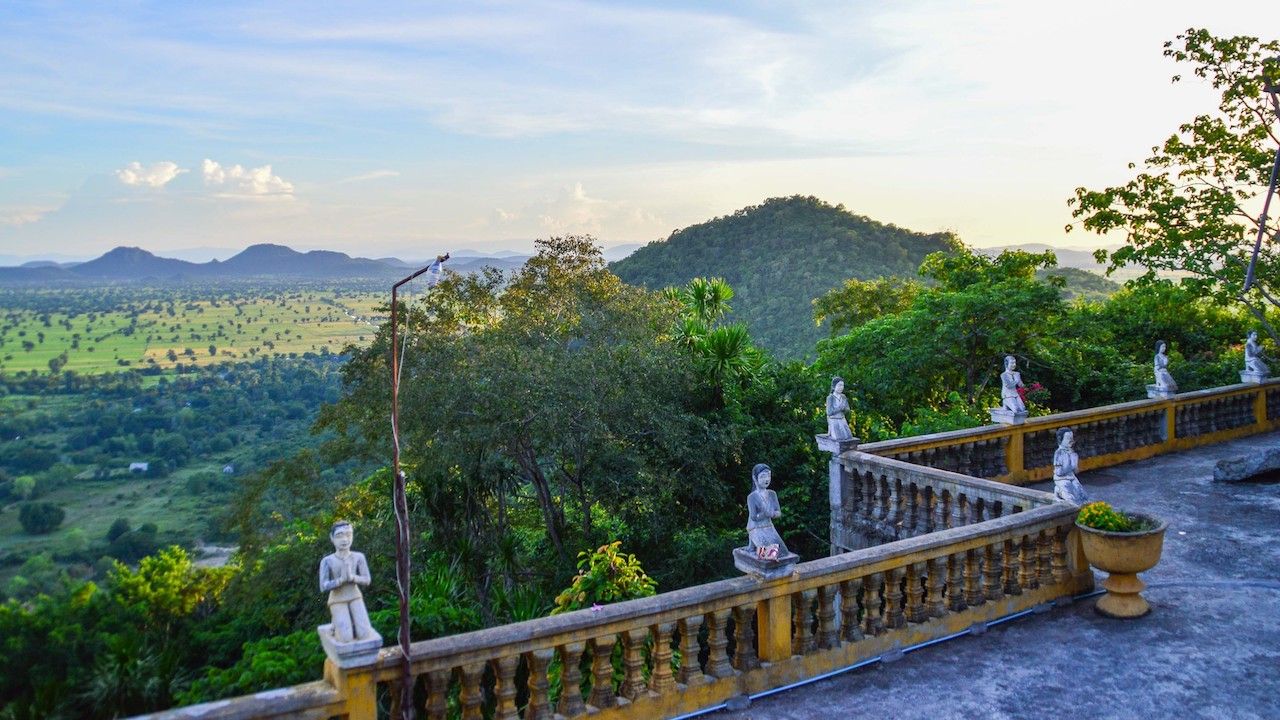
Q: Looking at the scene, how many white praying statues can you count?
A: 7